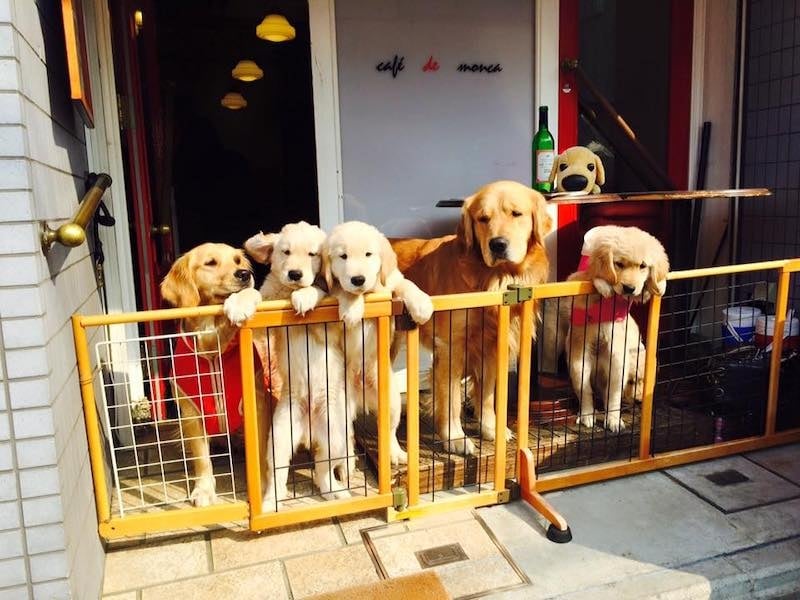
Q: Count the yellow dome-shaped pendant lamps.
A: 3